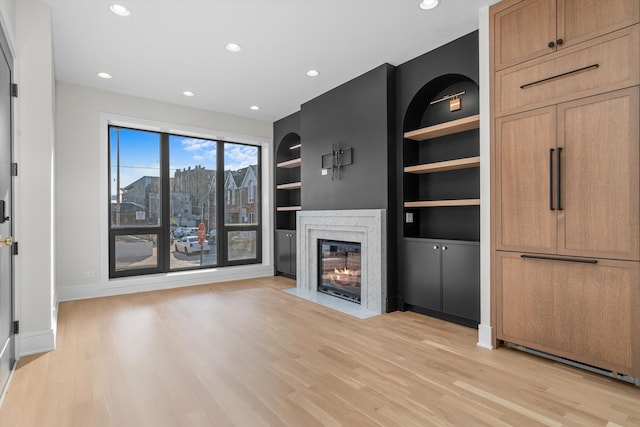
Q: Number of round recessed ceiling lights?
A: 7